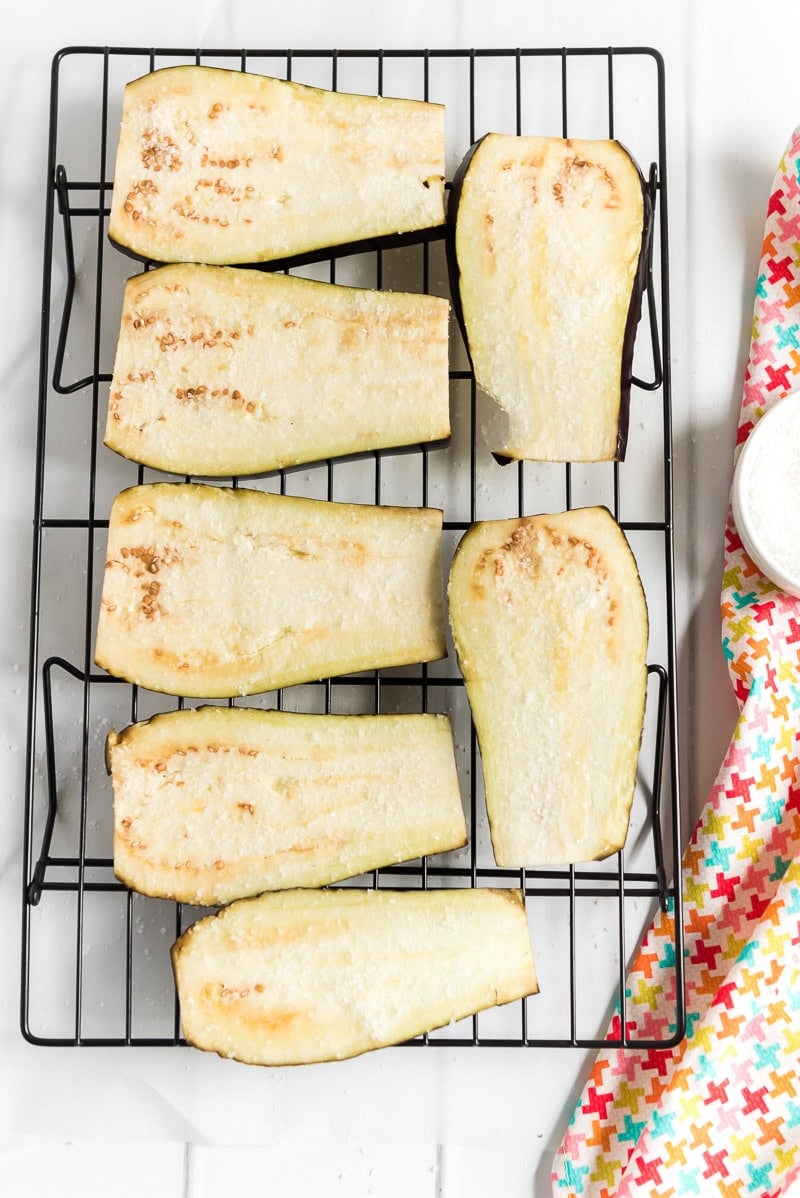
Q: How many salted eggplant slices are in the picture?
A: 7